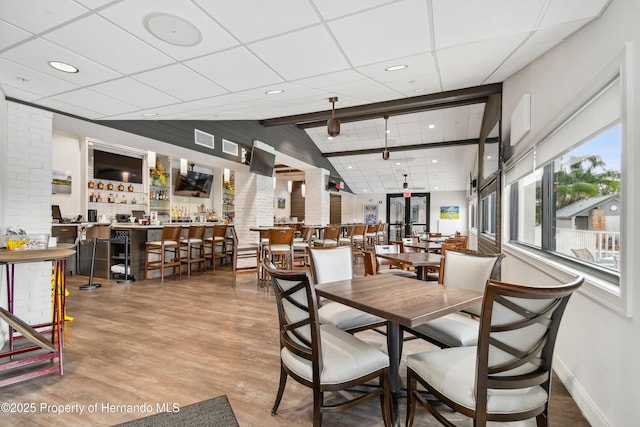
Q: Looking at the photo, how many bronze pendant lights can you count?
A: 3